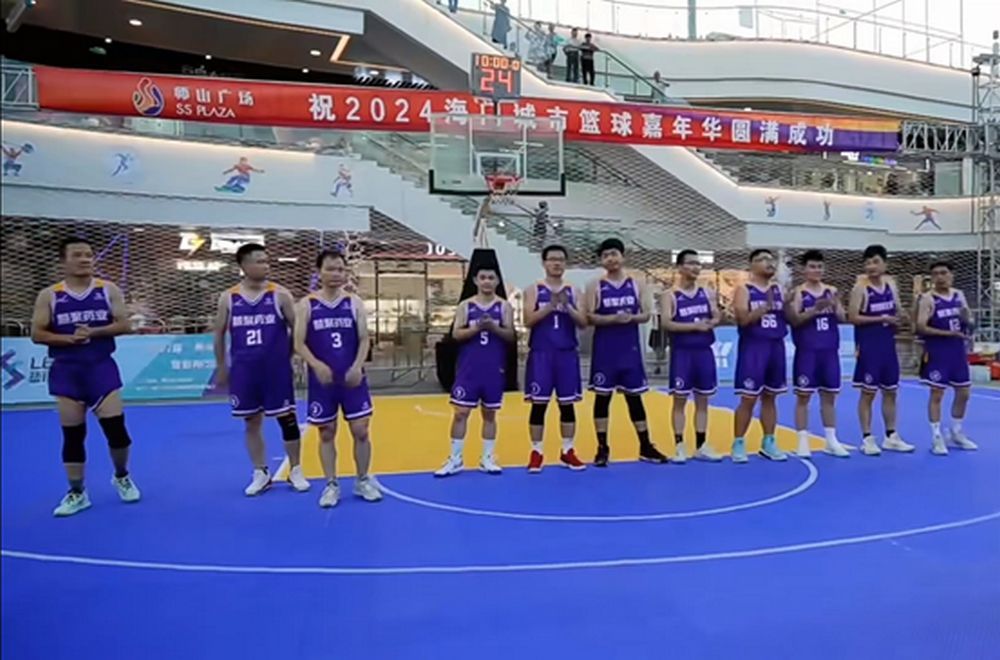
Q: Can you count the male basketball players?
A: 11